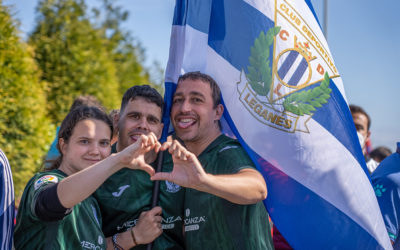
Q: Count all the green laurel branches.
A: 2